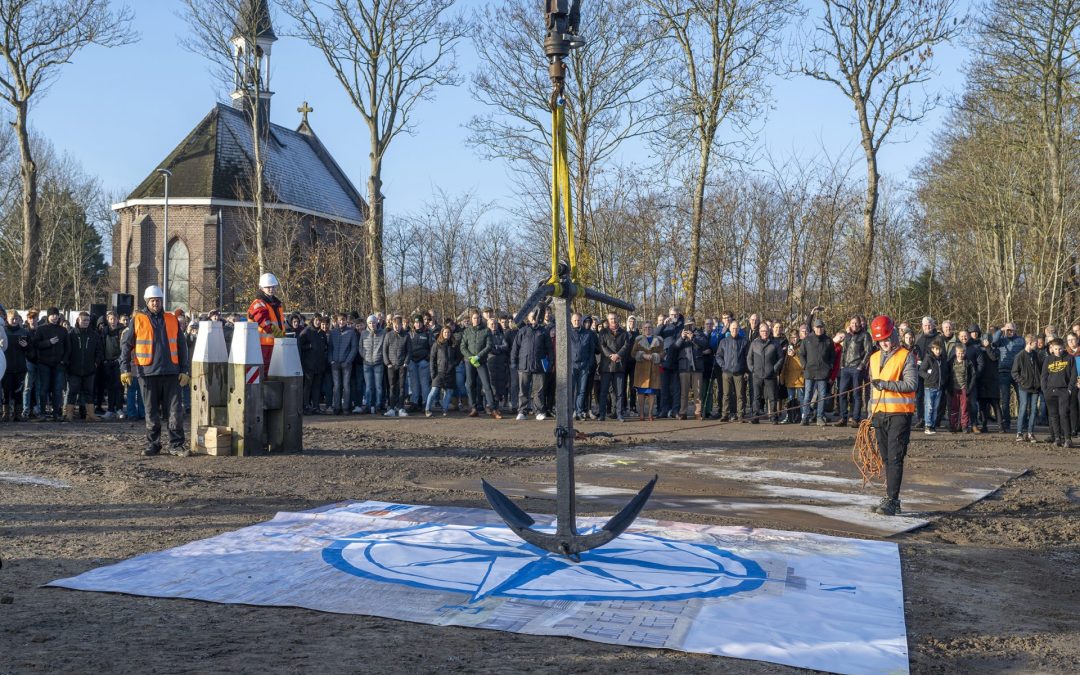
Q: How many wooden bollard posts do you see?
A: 3